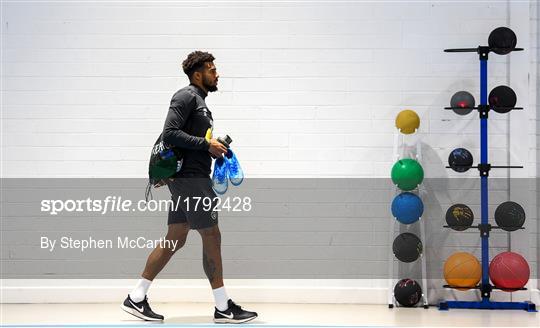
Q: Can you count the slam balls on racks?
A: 13